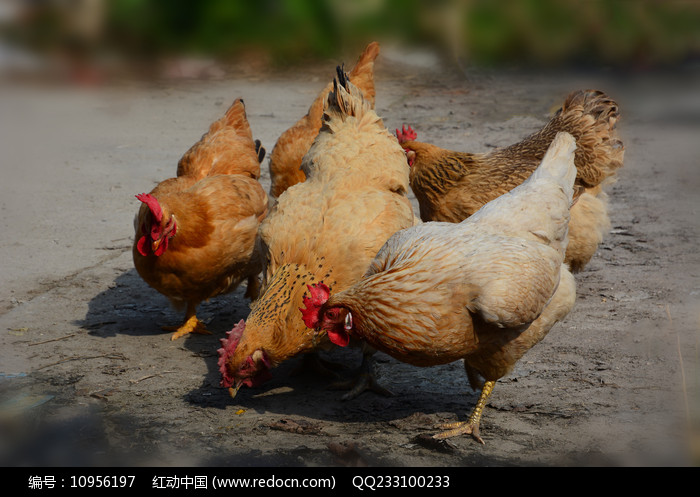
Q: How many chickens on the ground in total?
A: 5